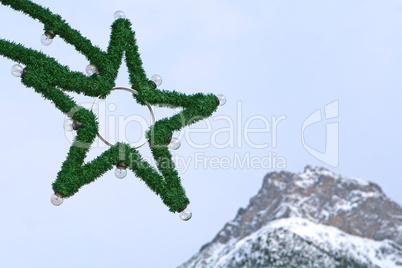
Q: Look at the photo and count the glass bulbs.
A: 11